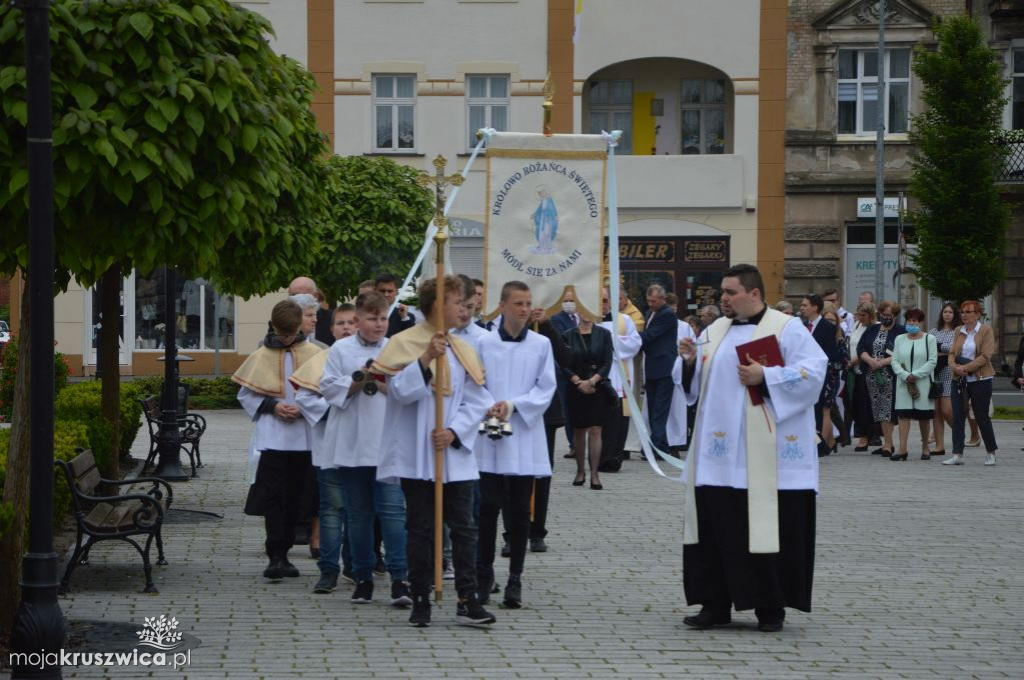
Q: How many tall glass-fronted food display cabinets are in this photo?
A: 0